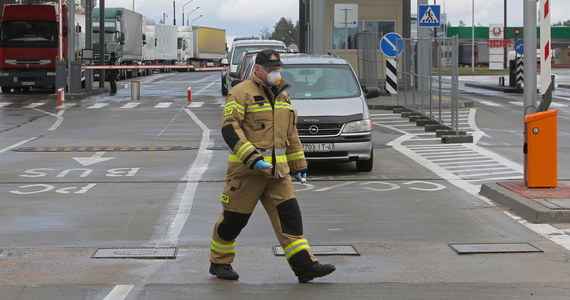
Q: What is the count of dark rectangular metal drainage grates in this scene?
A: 3